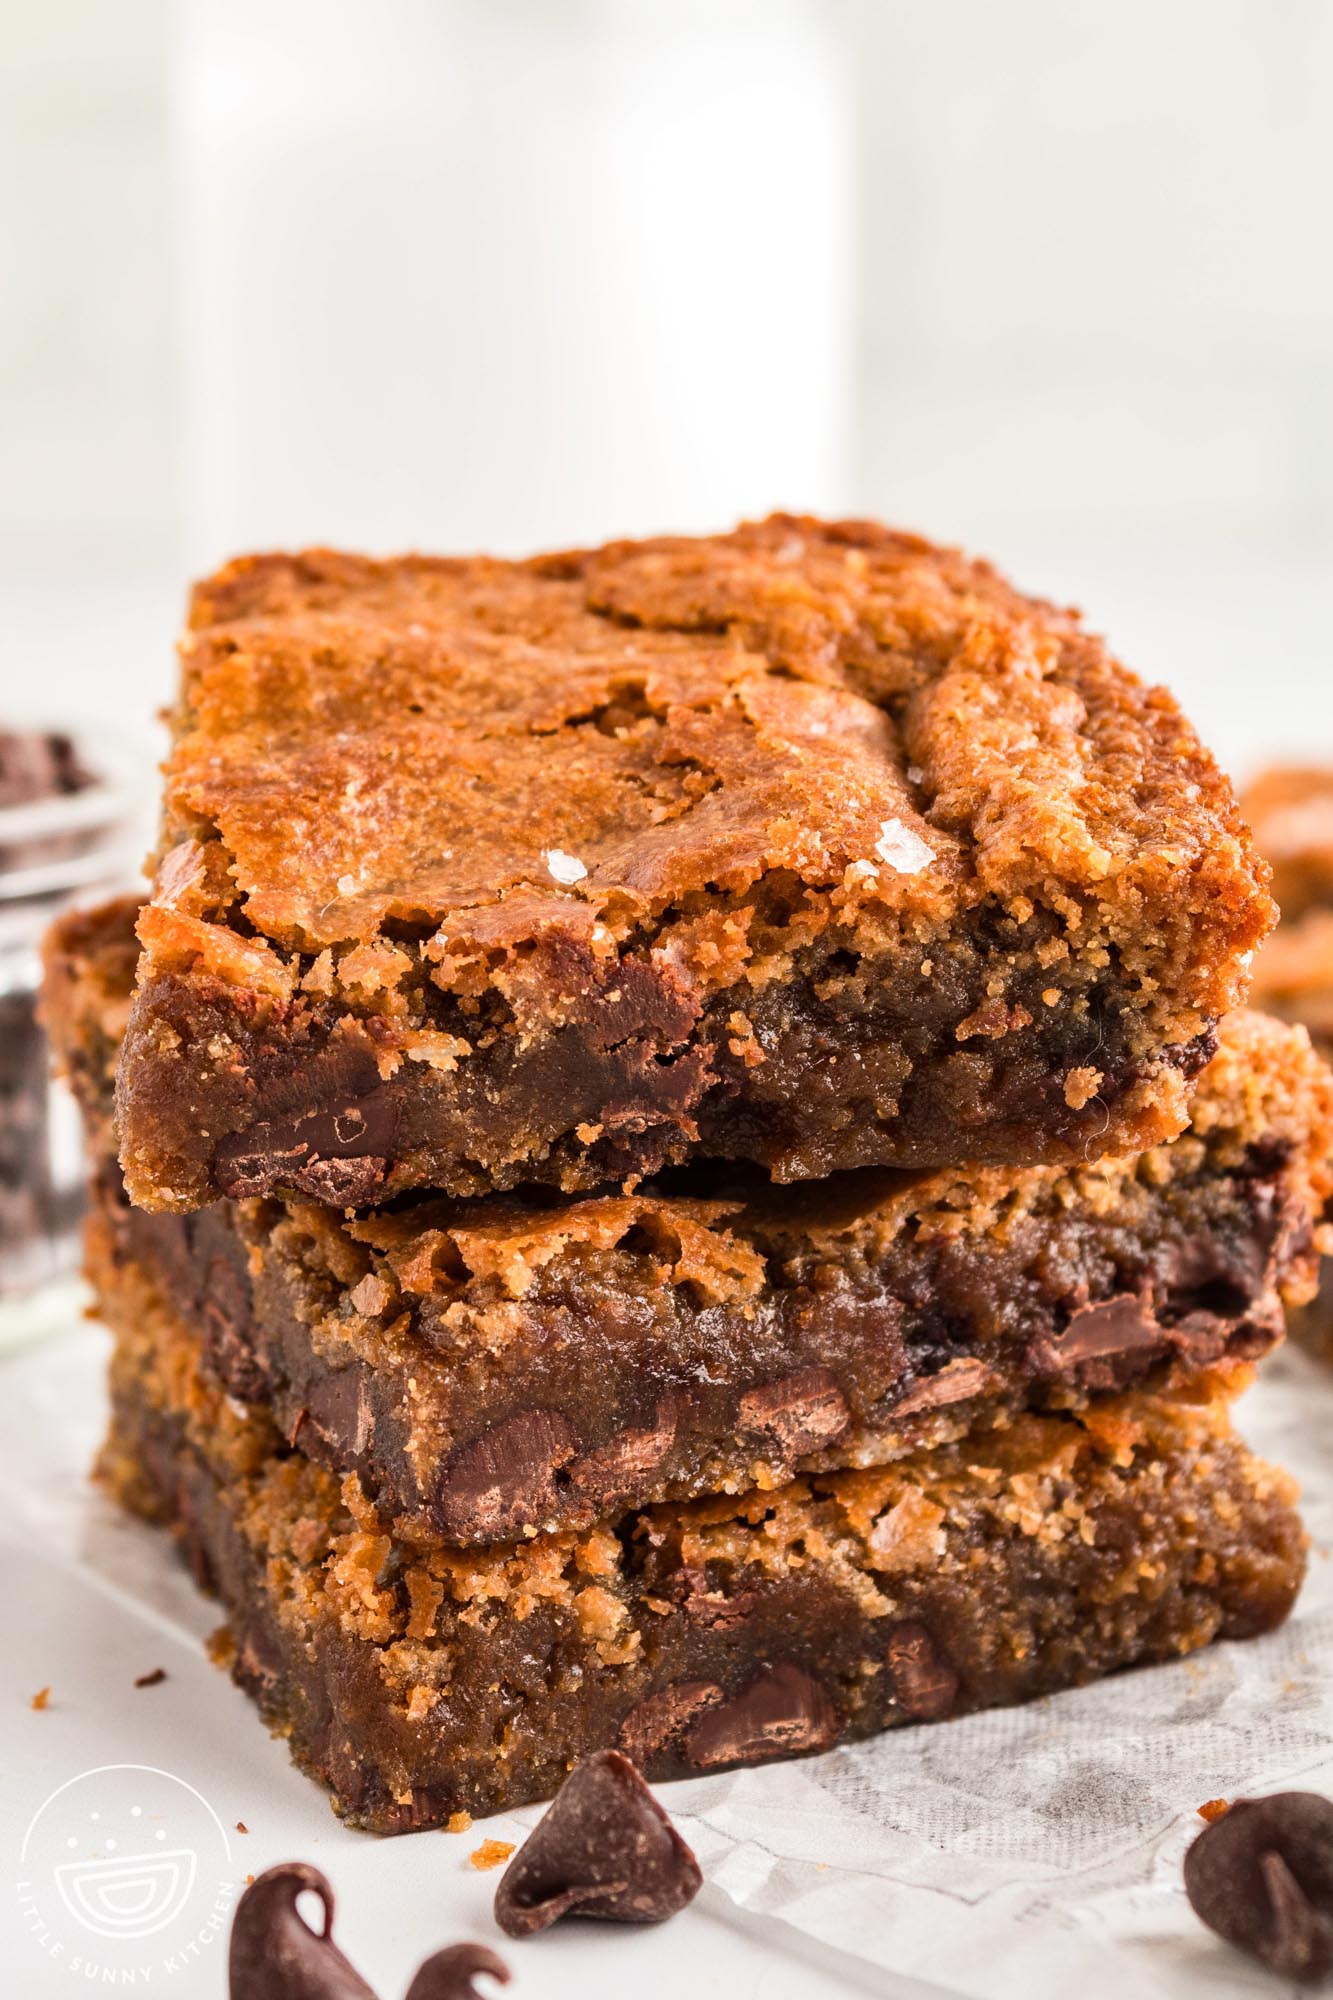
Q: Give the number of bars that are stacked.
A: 3